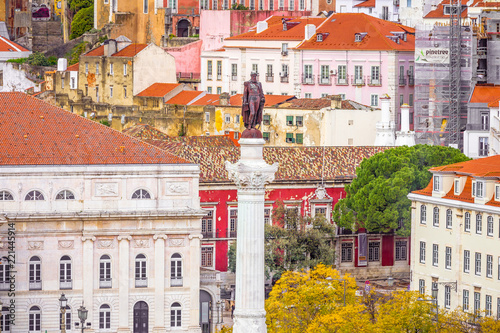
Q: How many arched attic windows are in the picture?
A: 4